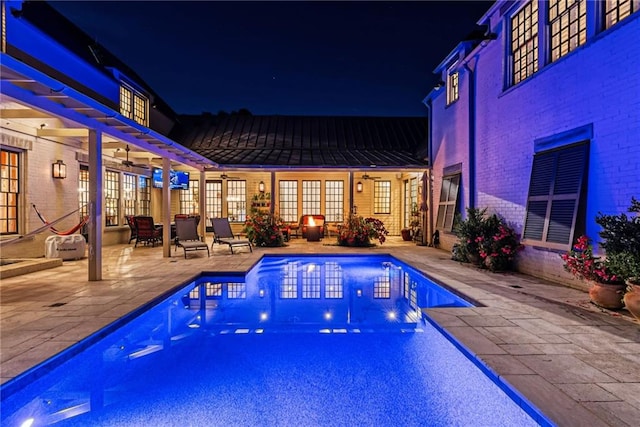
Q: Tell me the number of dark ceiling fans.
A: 3